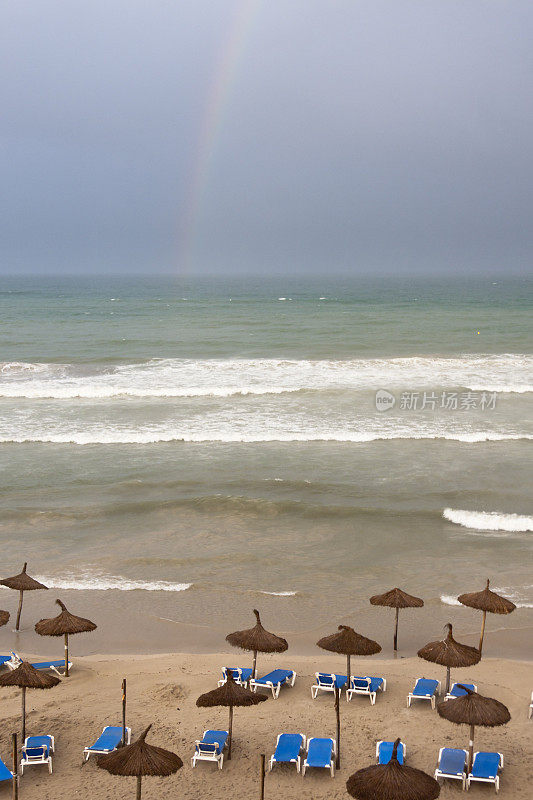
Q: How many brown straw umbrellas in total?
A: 13